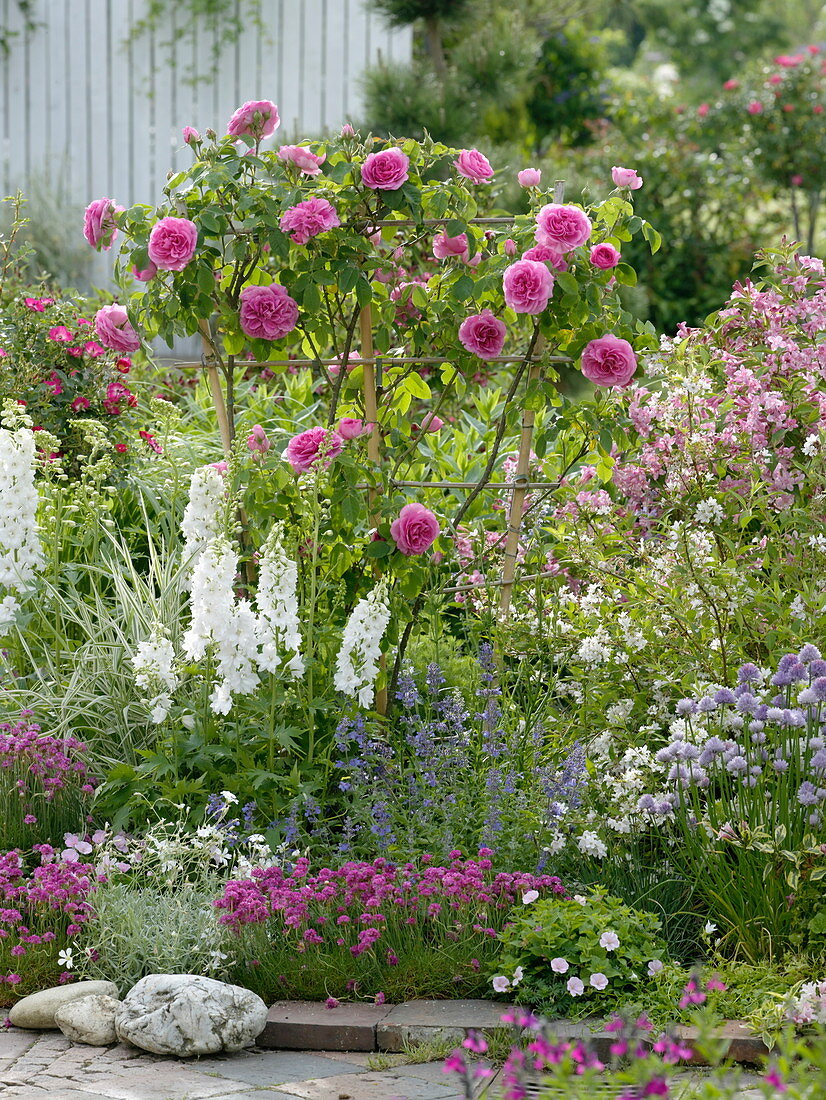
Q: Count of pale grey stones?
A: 3